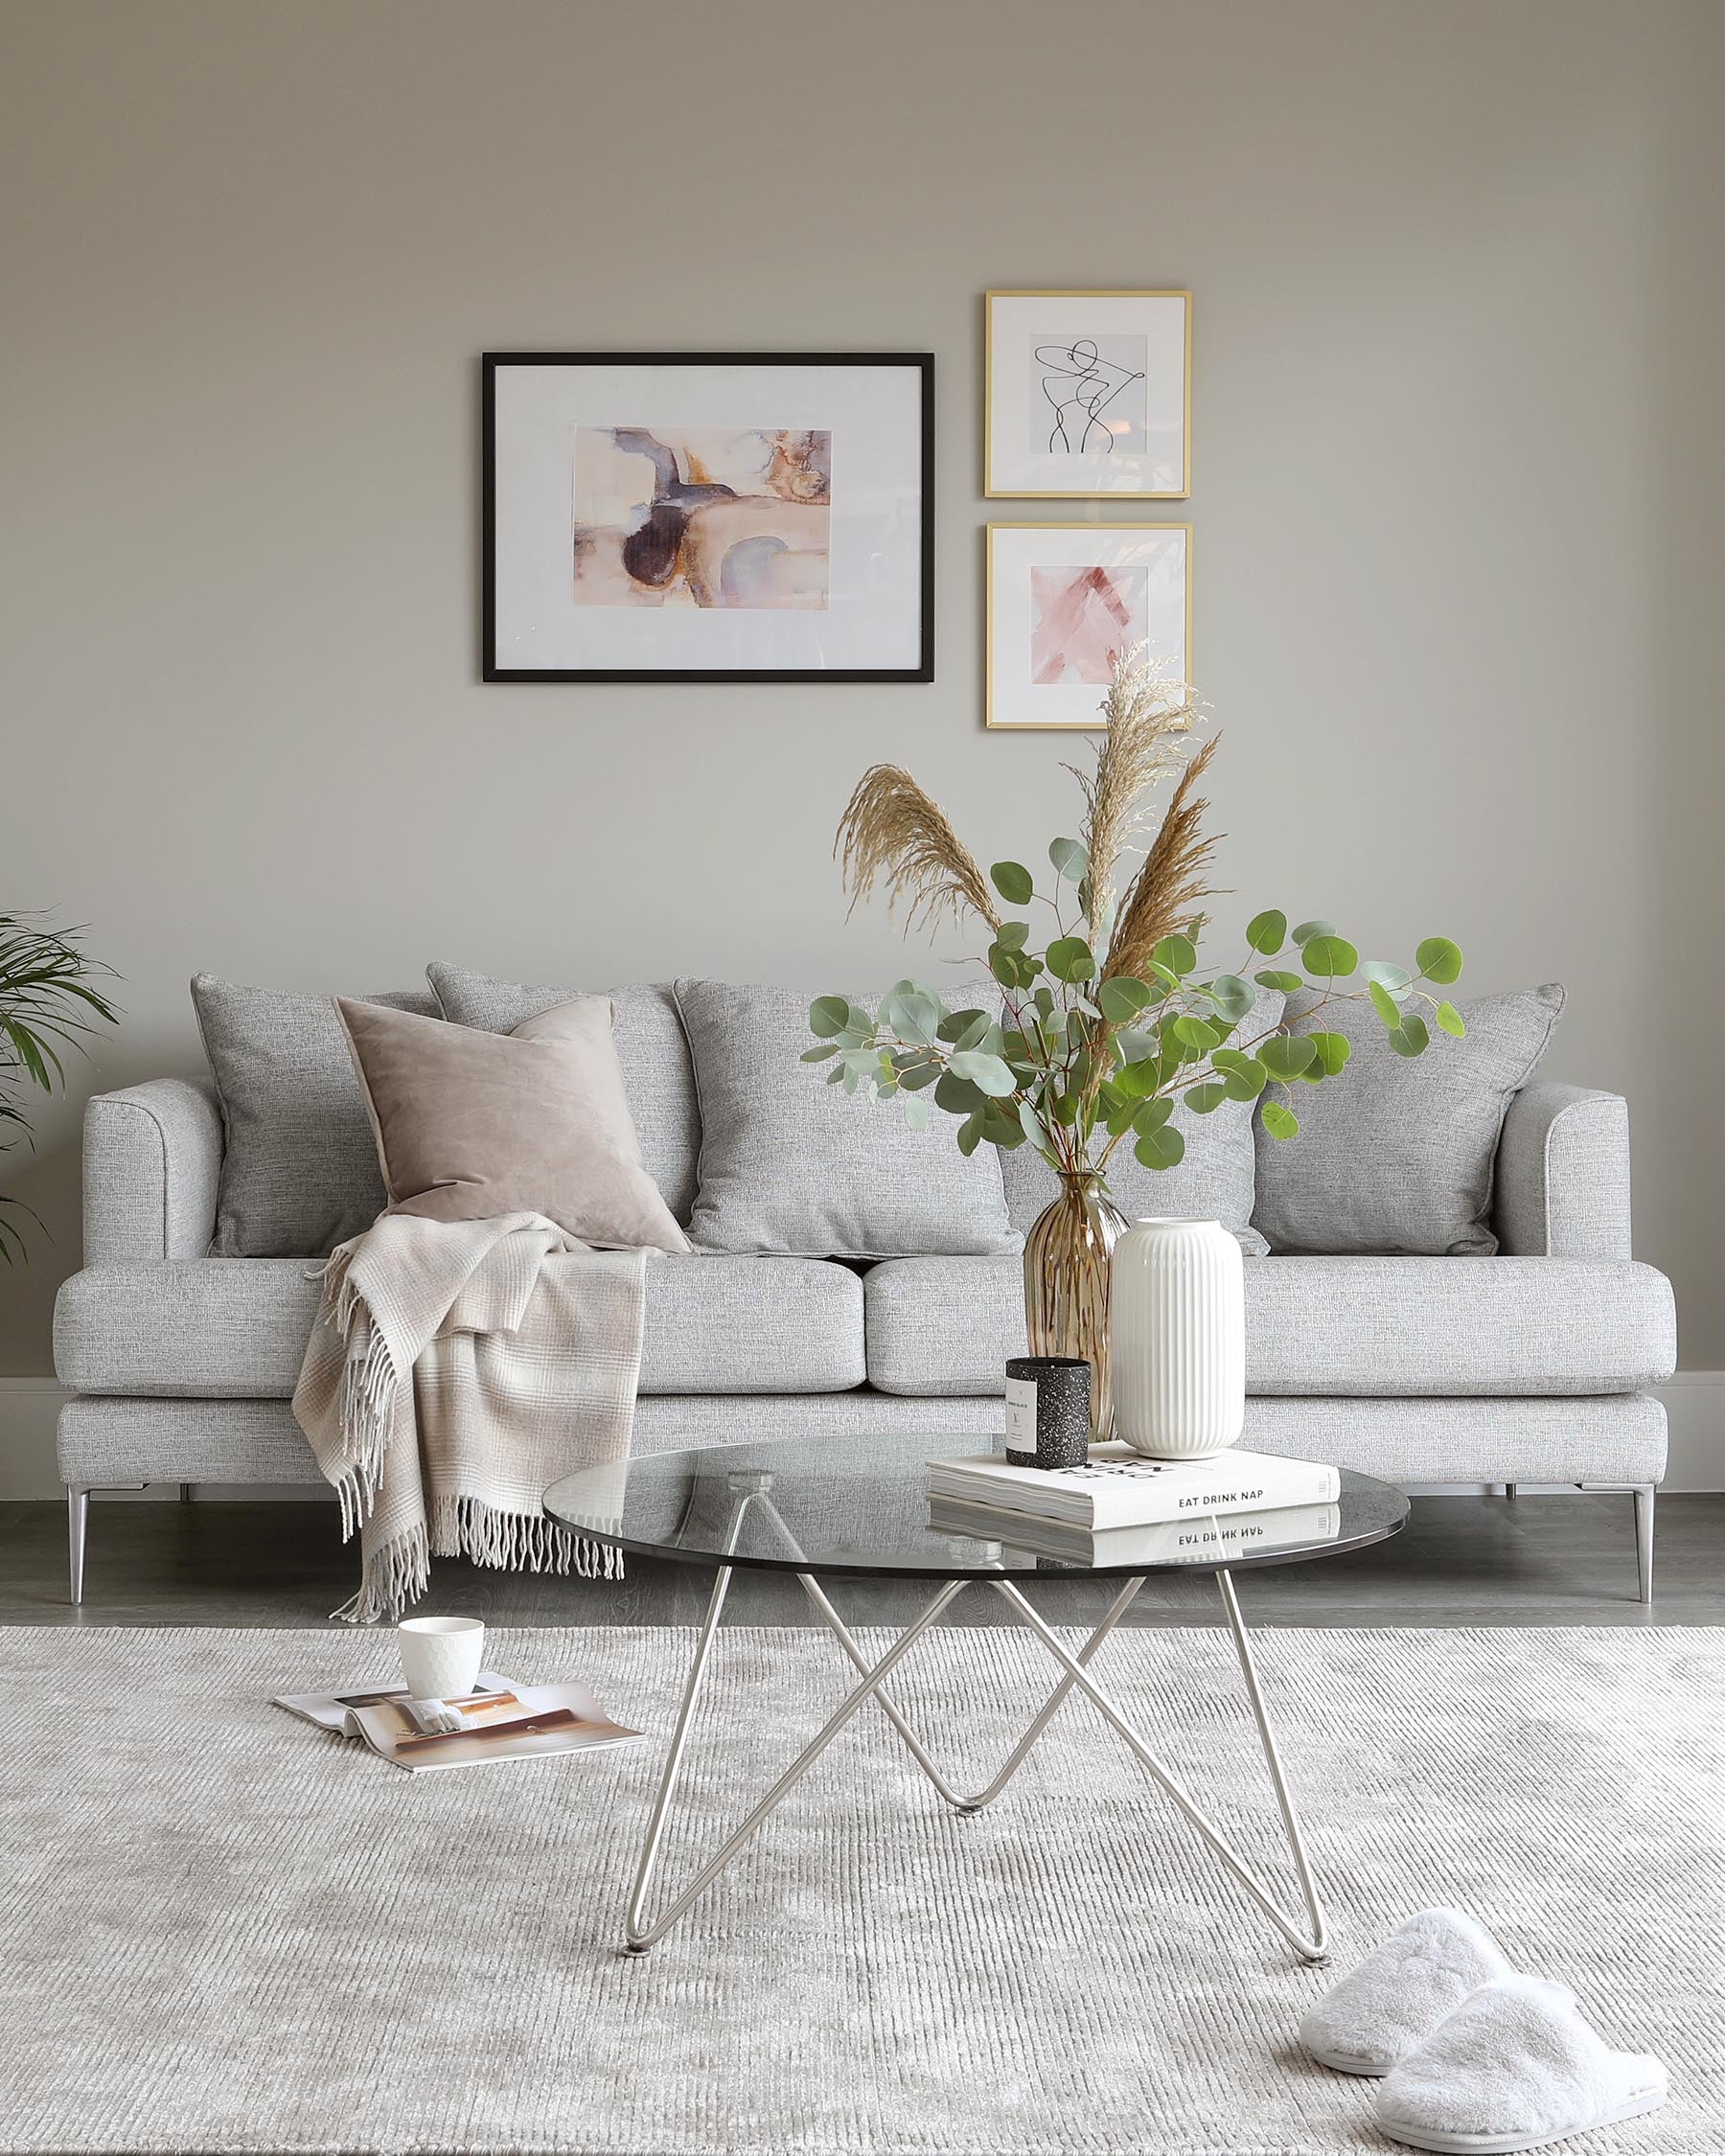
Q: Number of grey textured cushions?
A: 5